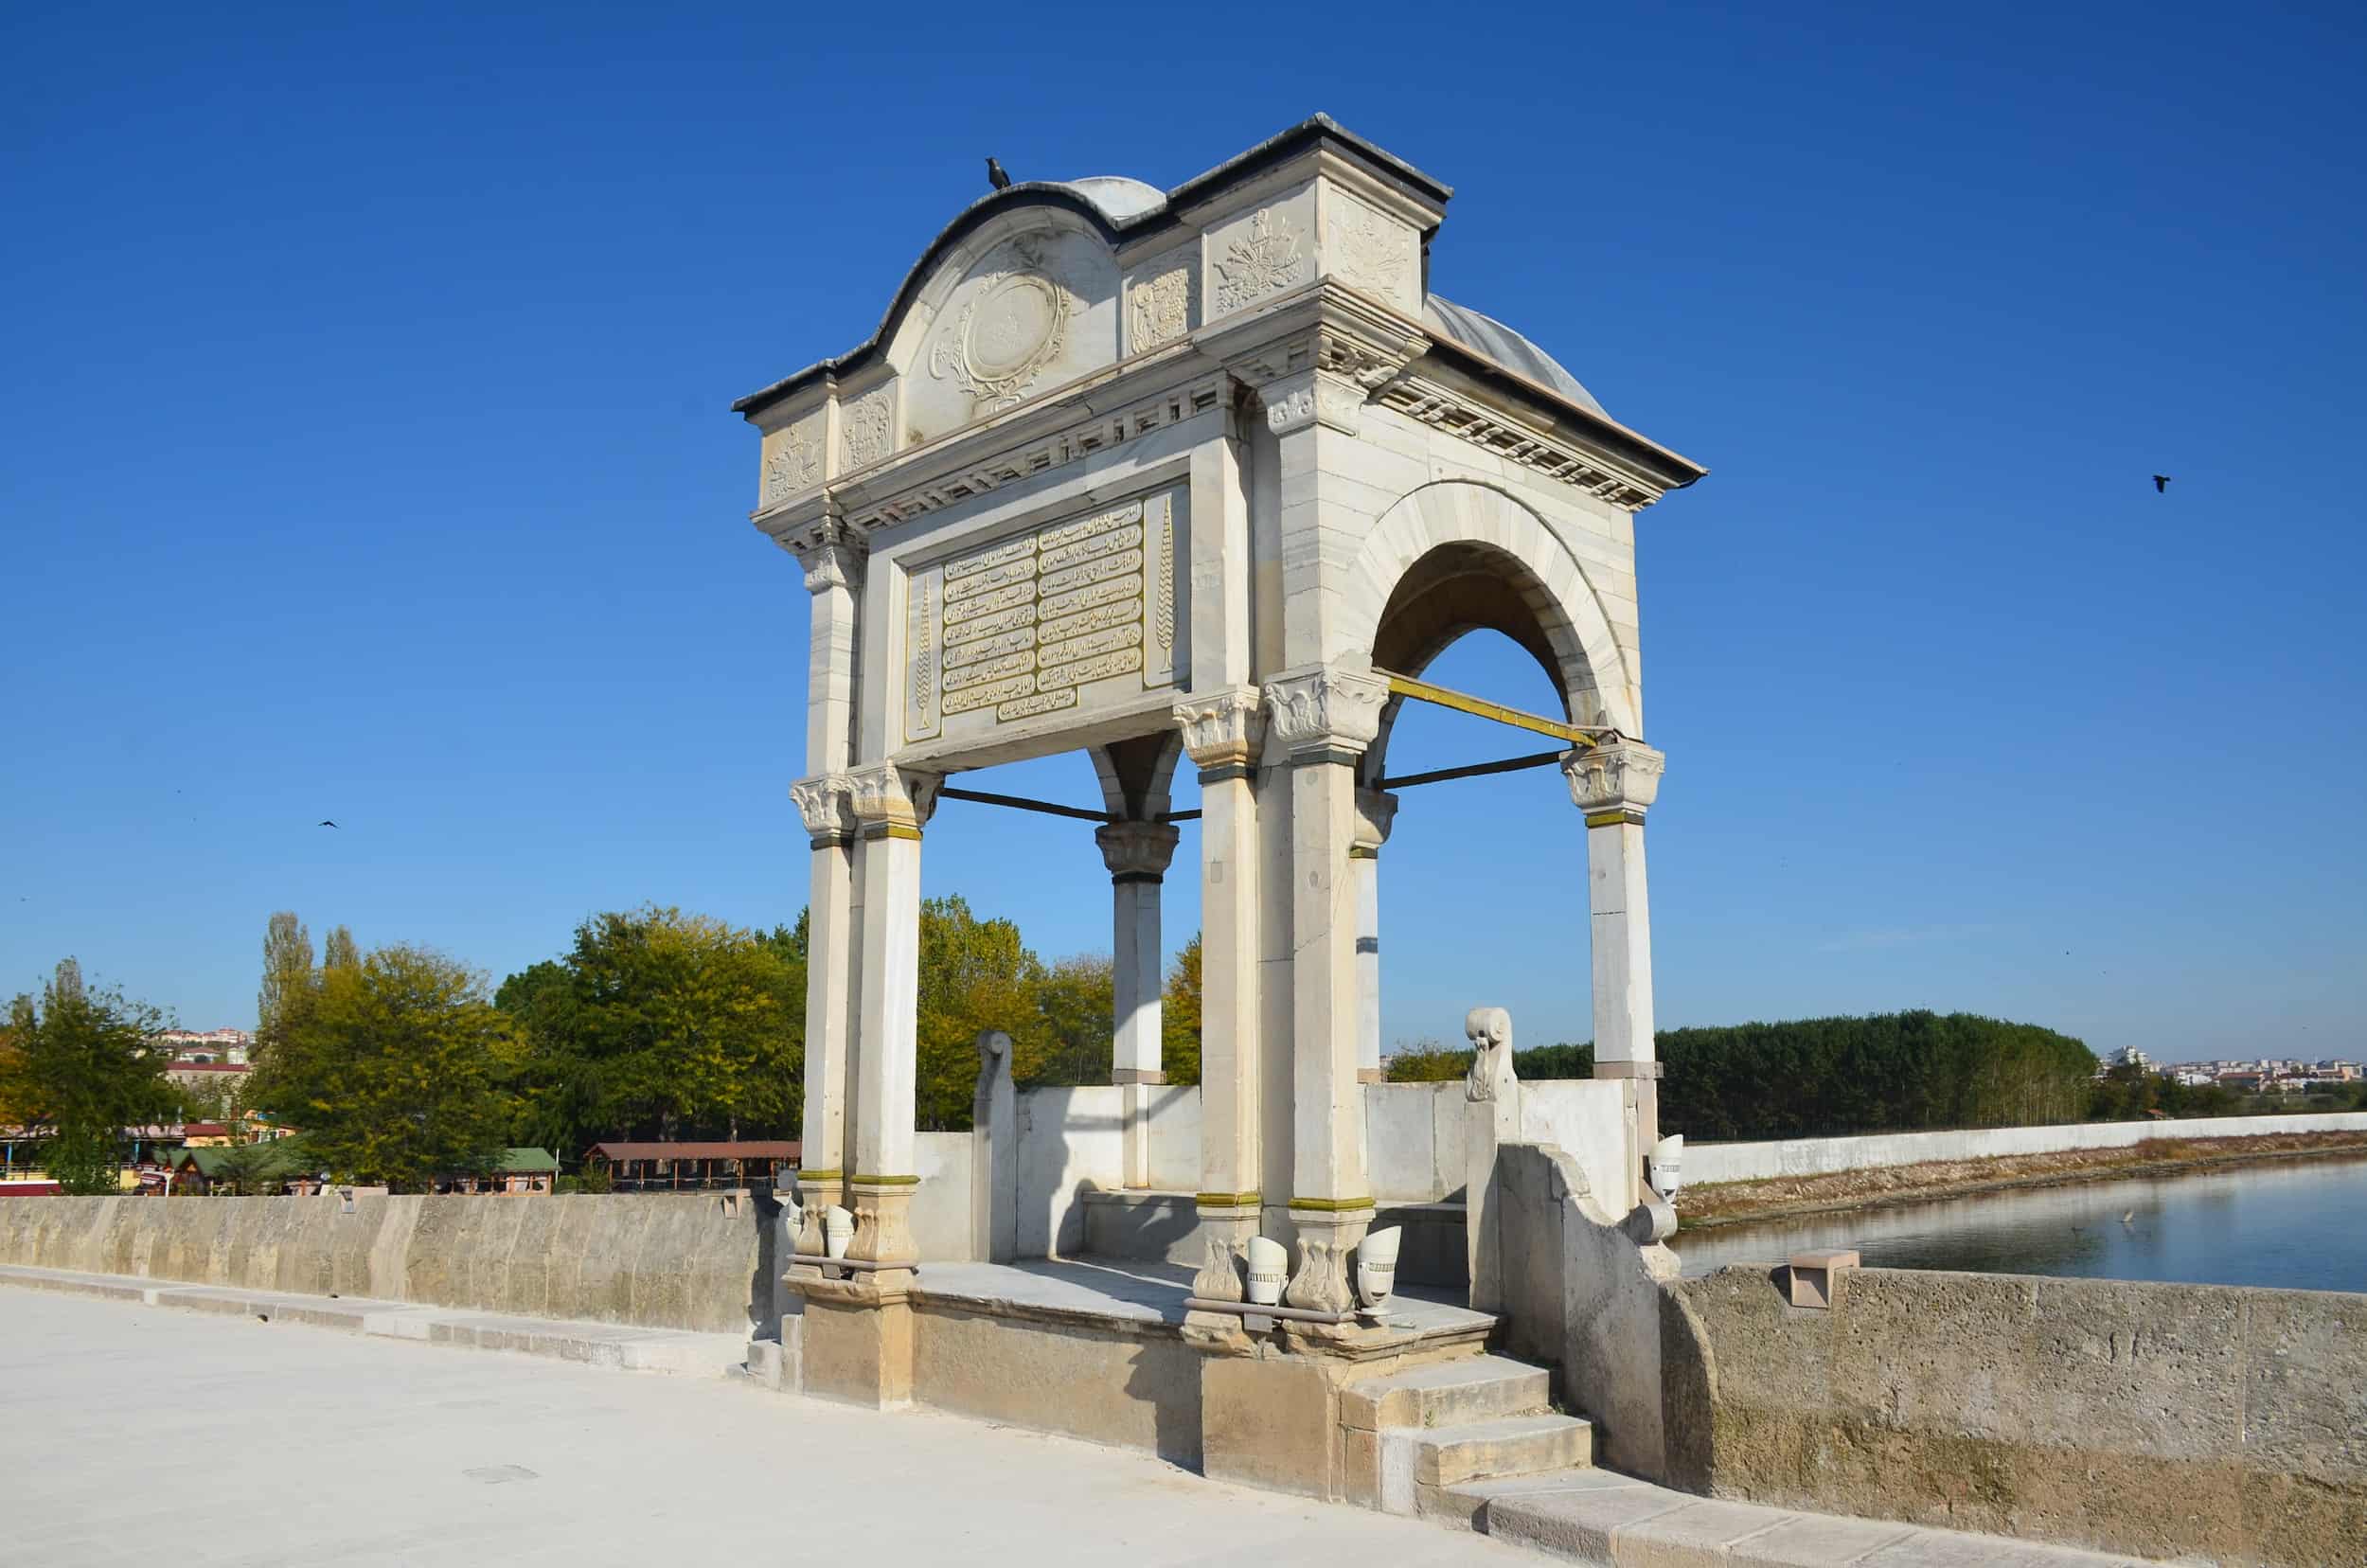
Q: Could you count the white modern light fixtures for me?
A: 5